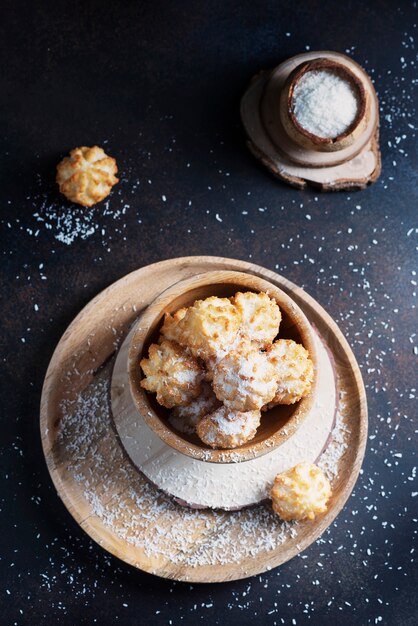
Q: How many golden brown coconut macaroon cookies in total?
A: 10